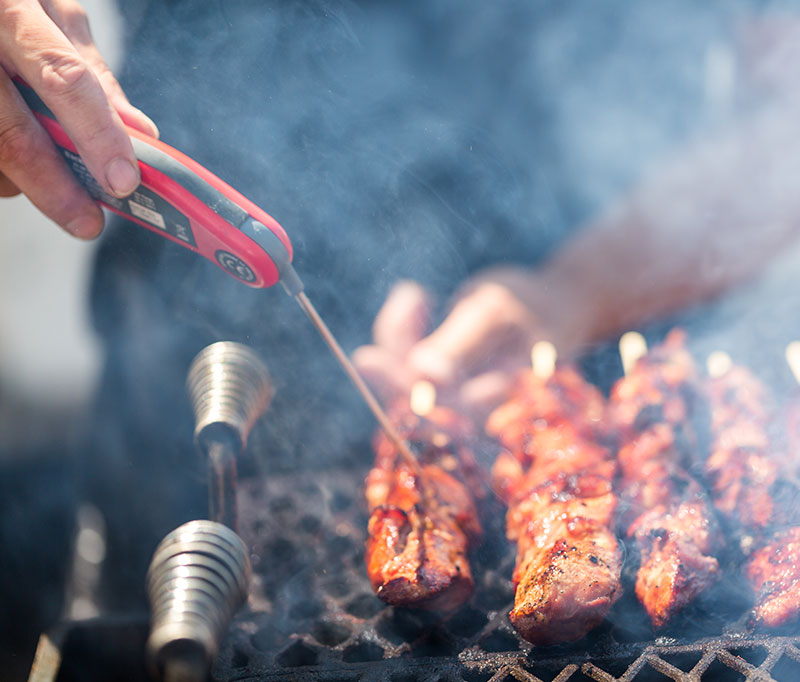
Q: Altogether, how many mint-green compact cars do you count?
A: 0